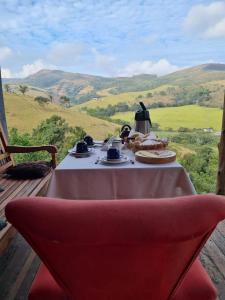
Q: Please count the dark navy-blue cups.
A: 3